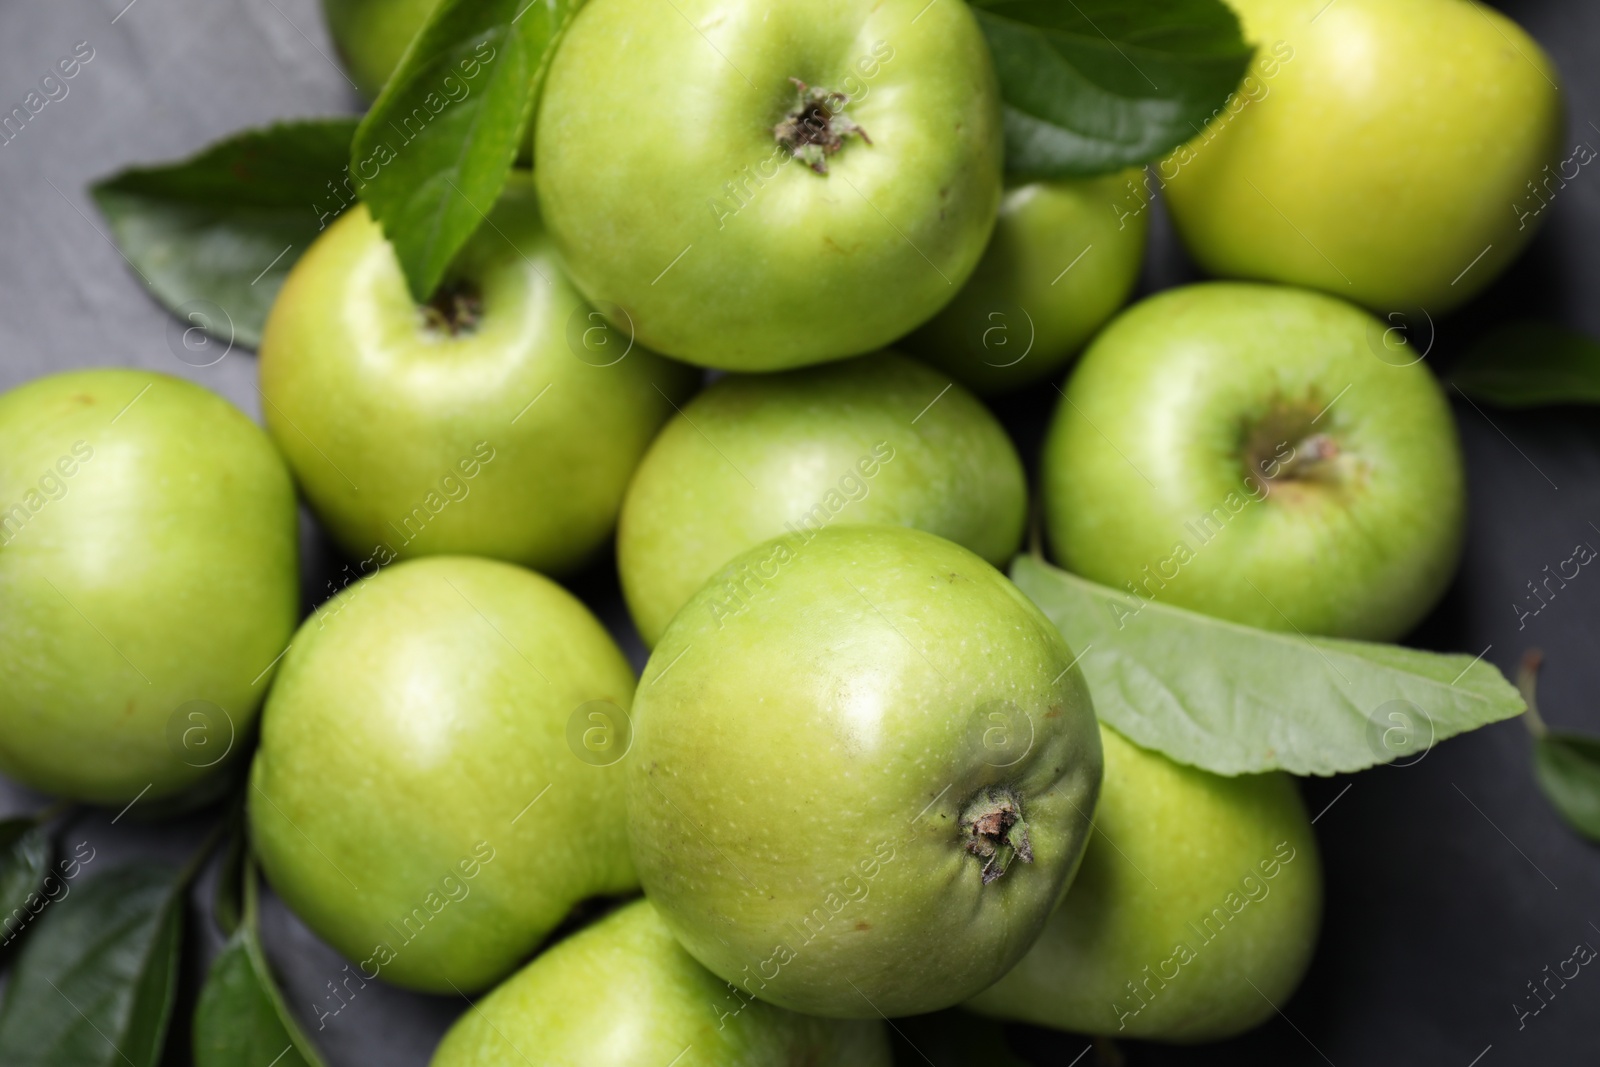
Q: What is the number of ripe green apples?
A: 12